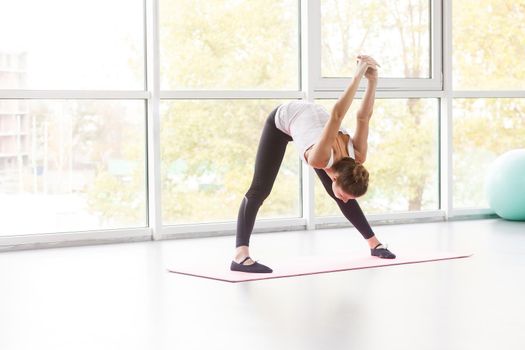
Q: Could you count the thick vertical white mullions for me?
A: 3